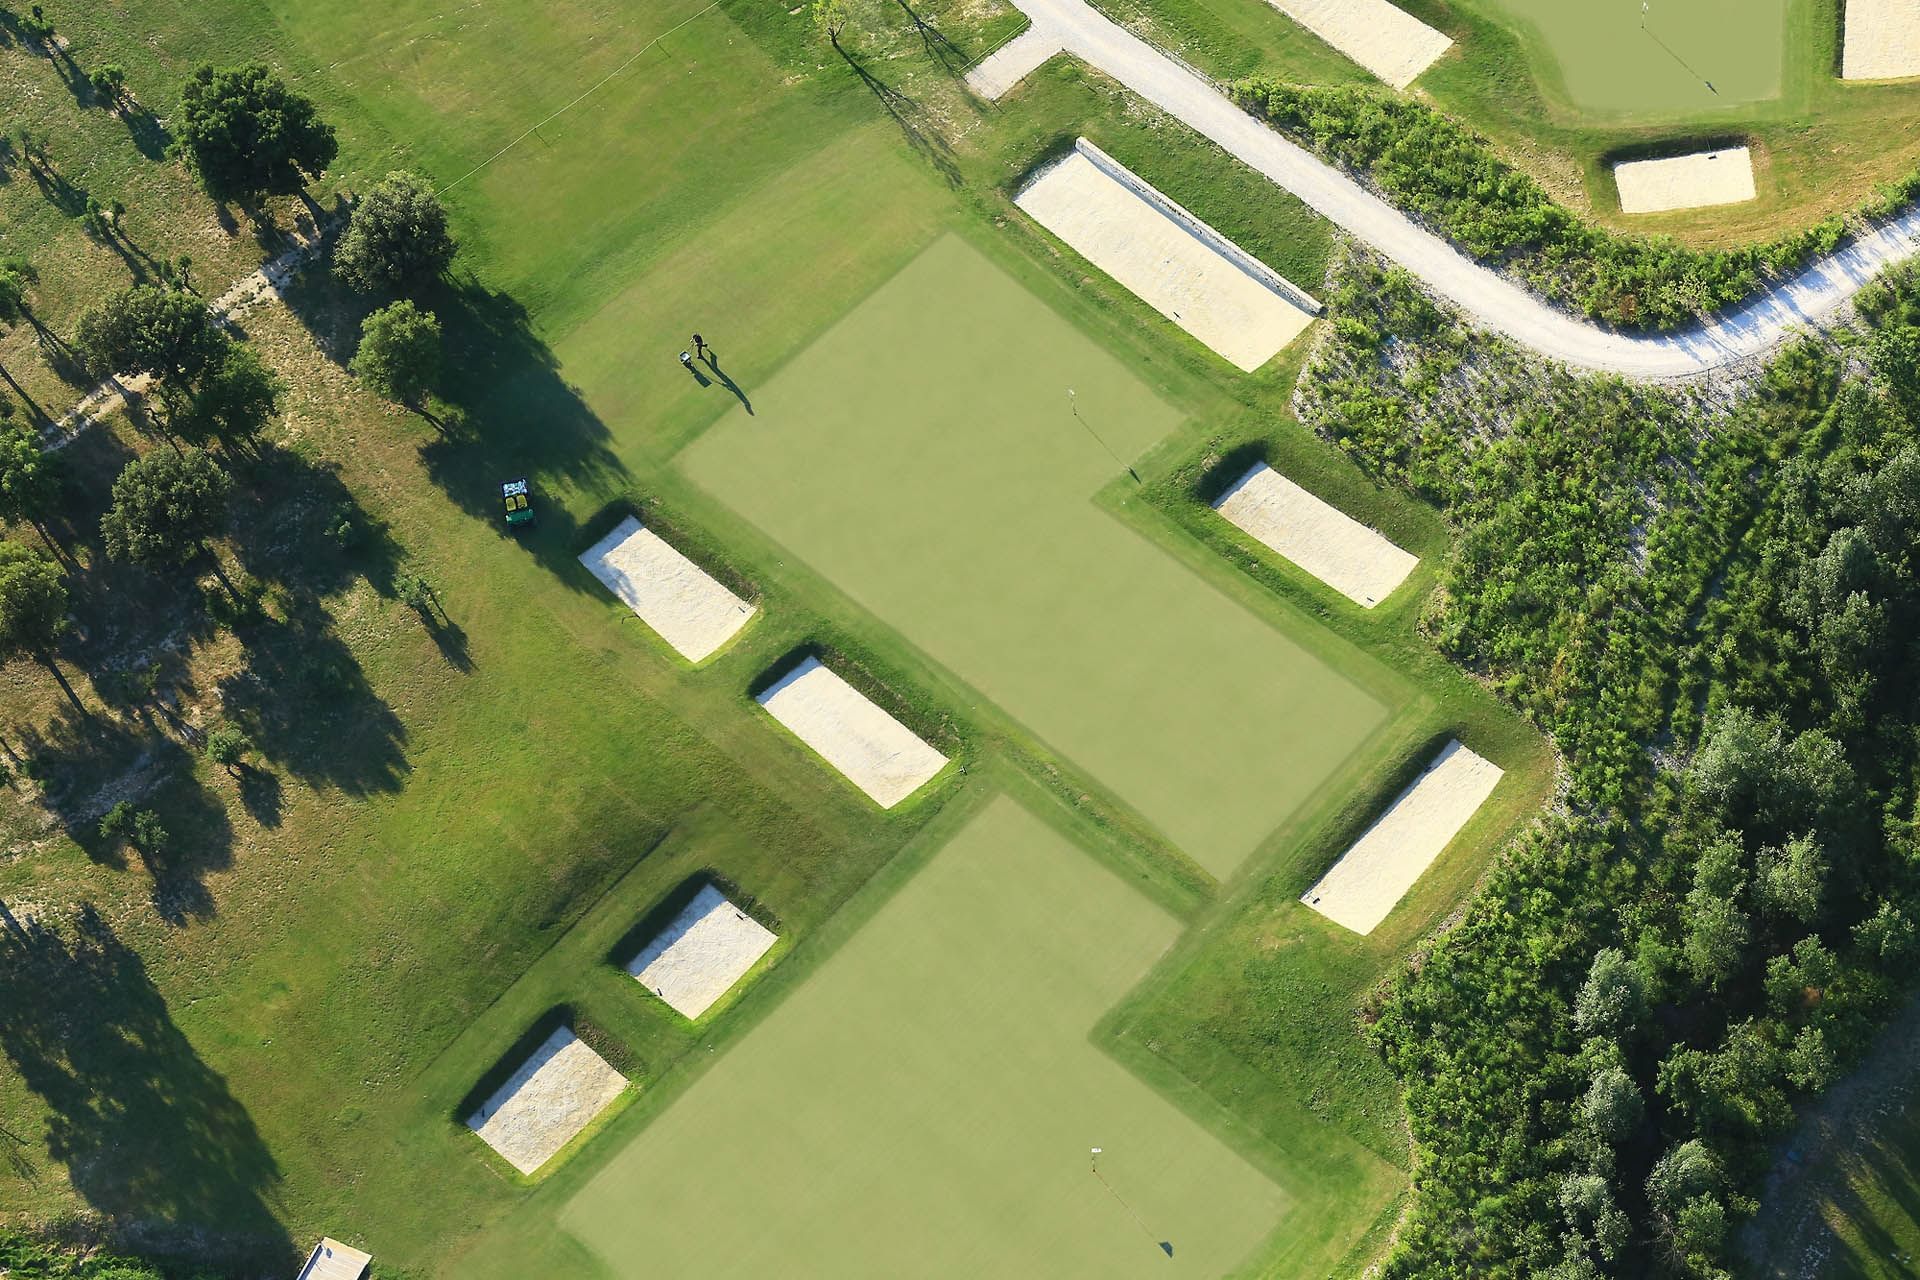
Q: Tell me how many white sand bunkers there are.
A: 10